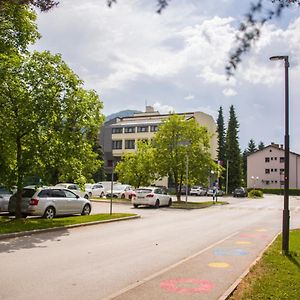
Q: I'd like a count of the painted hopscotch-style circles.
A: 6